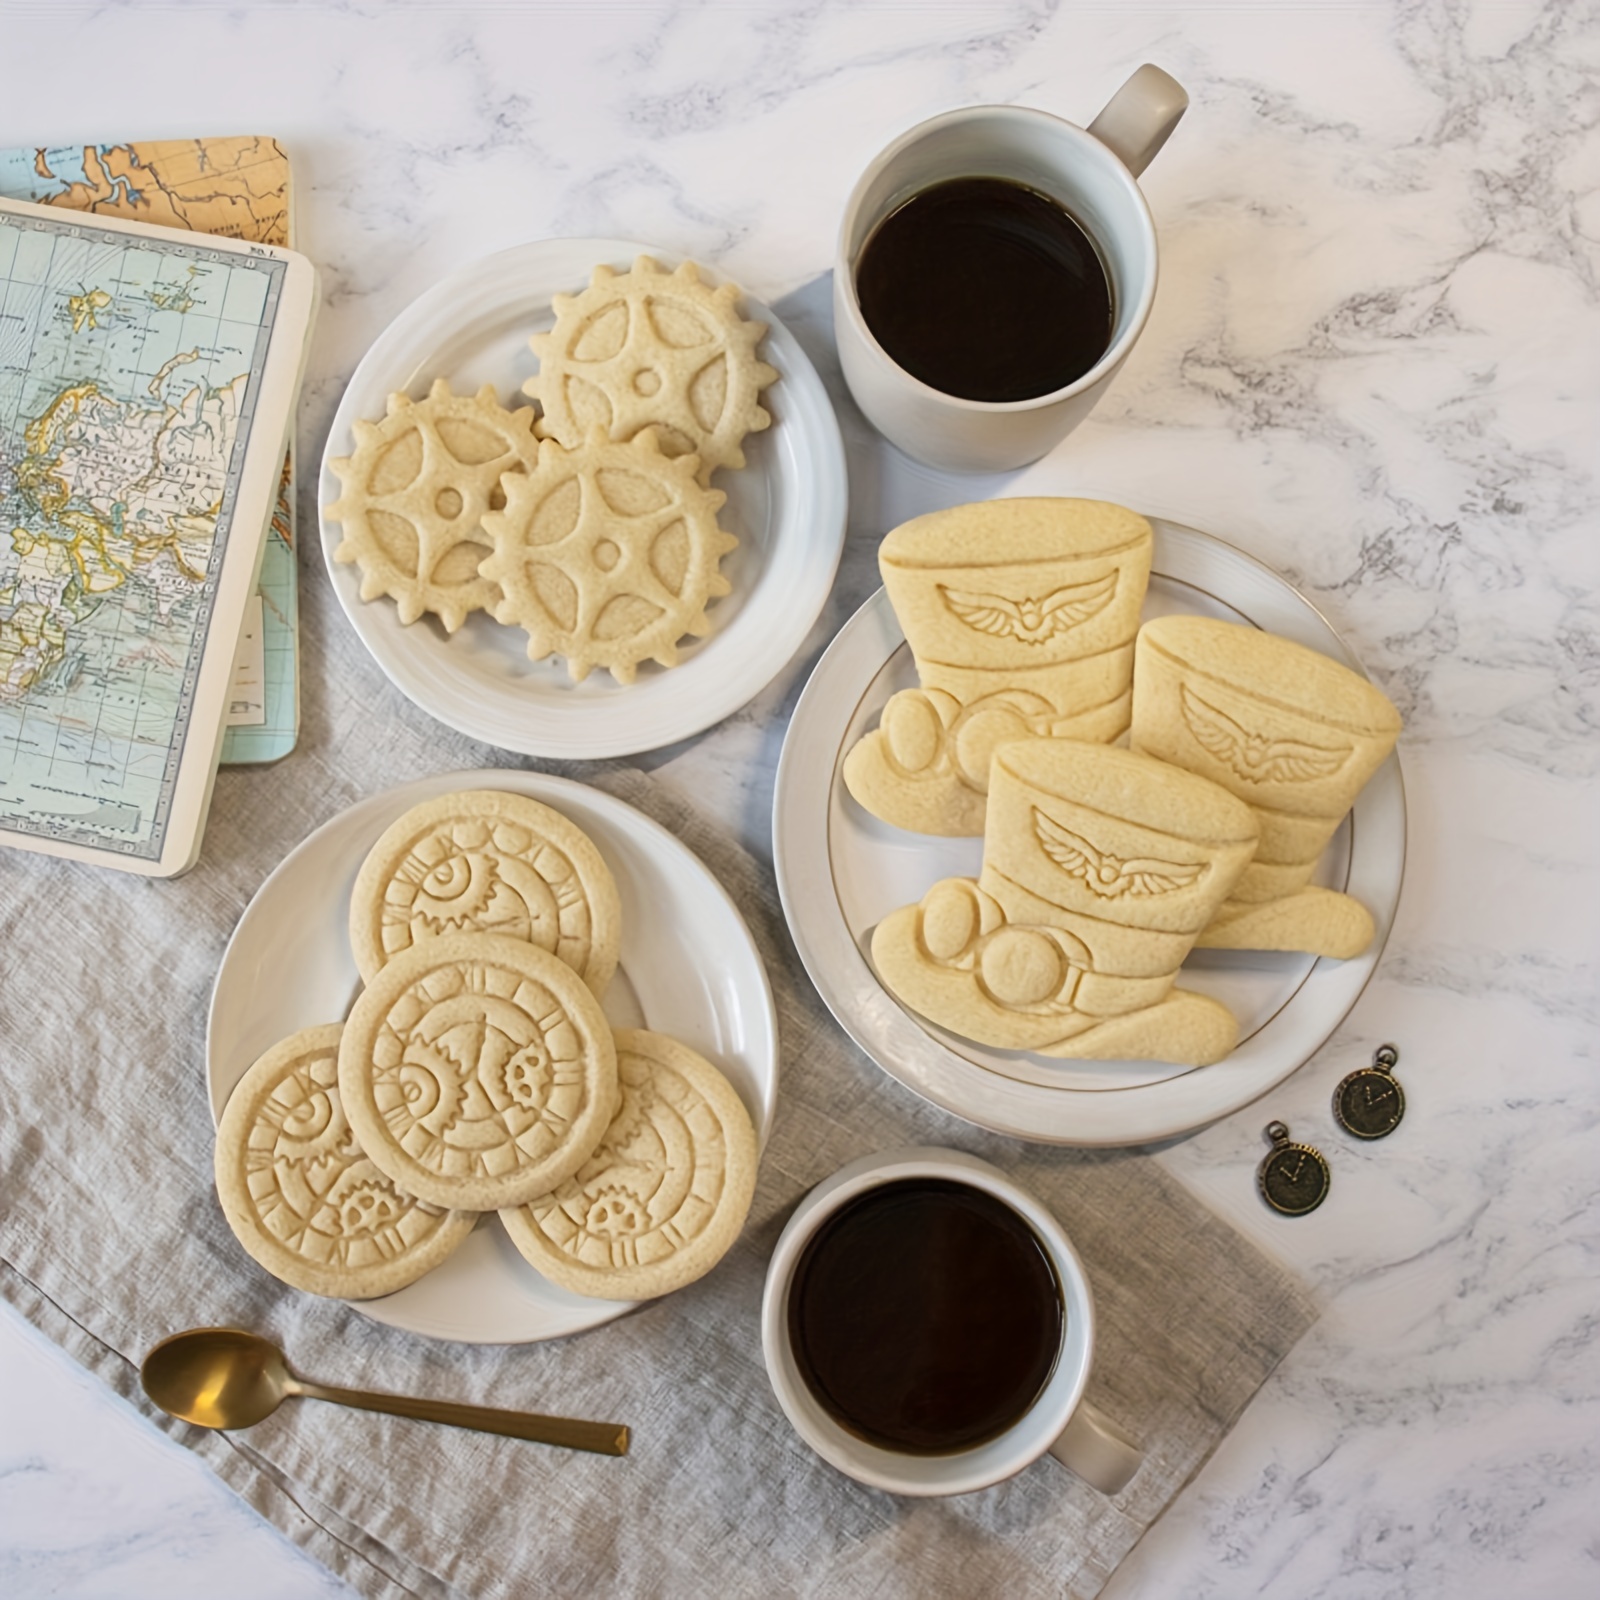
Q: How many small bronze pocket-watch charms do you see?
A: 2